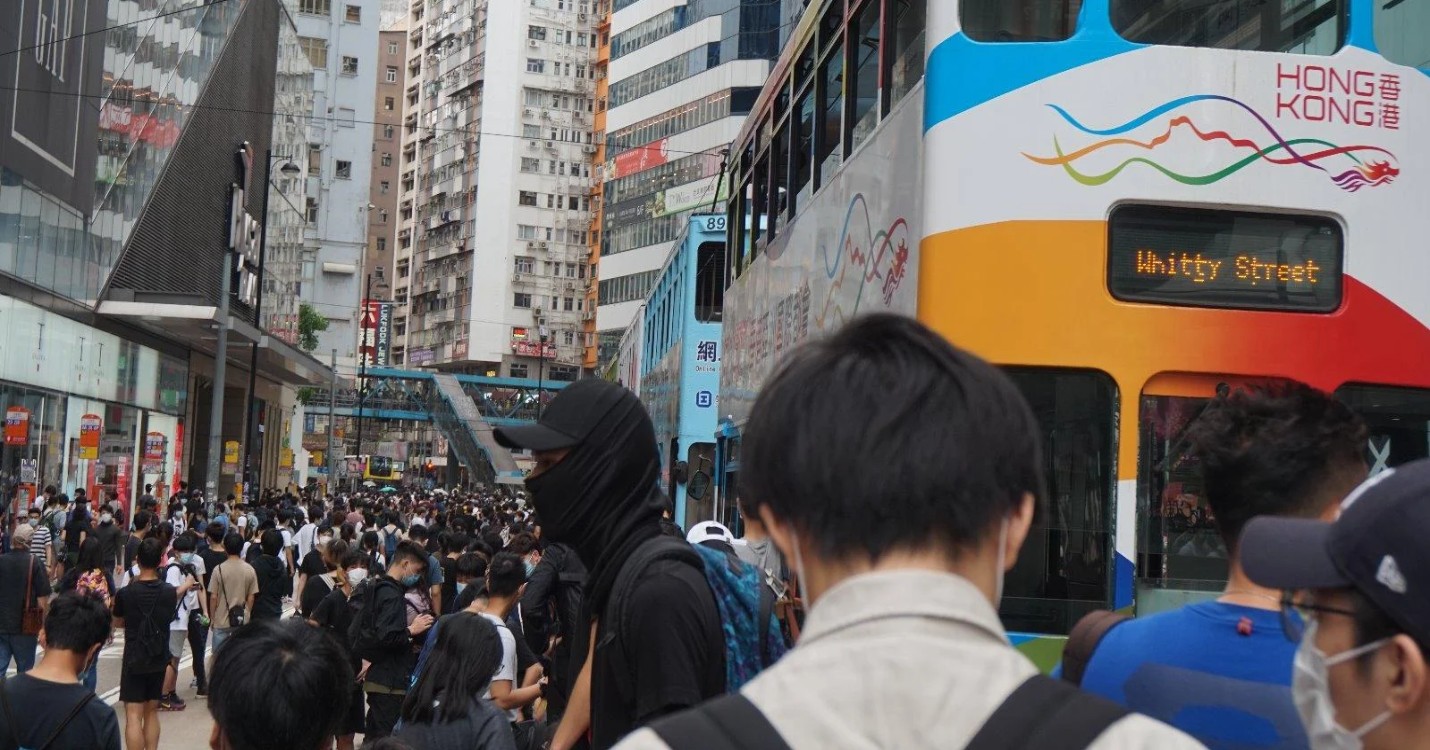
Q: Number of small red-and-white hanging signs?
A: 3